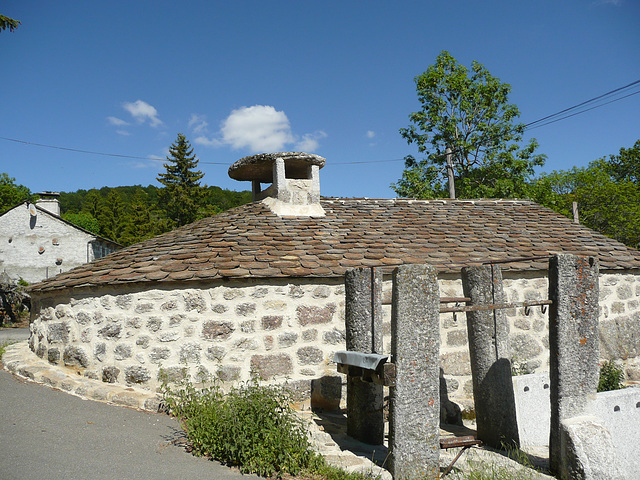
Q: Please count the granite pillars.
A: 4